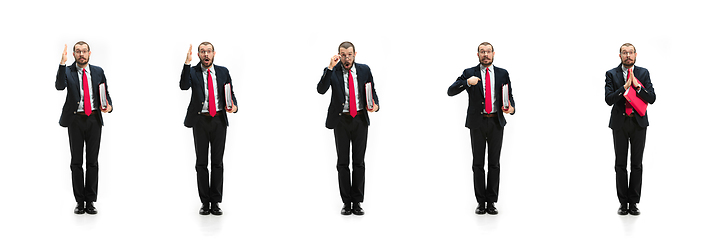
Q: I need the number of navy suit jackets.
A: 5